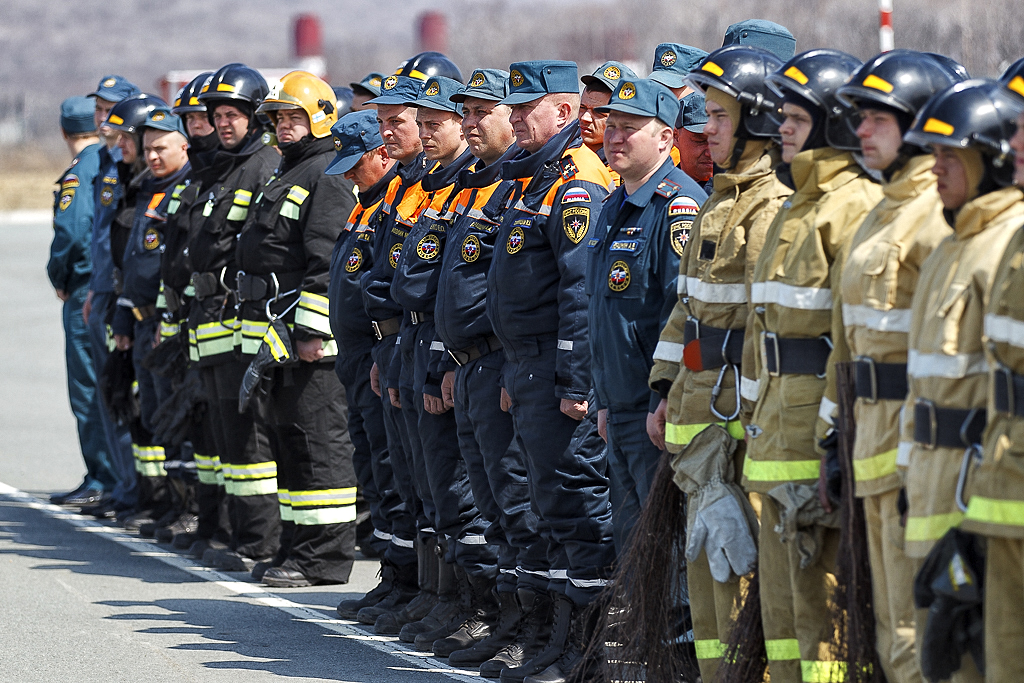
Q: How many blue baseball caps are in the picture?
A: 14